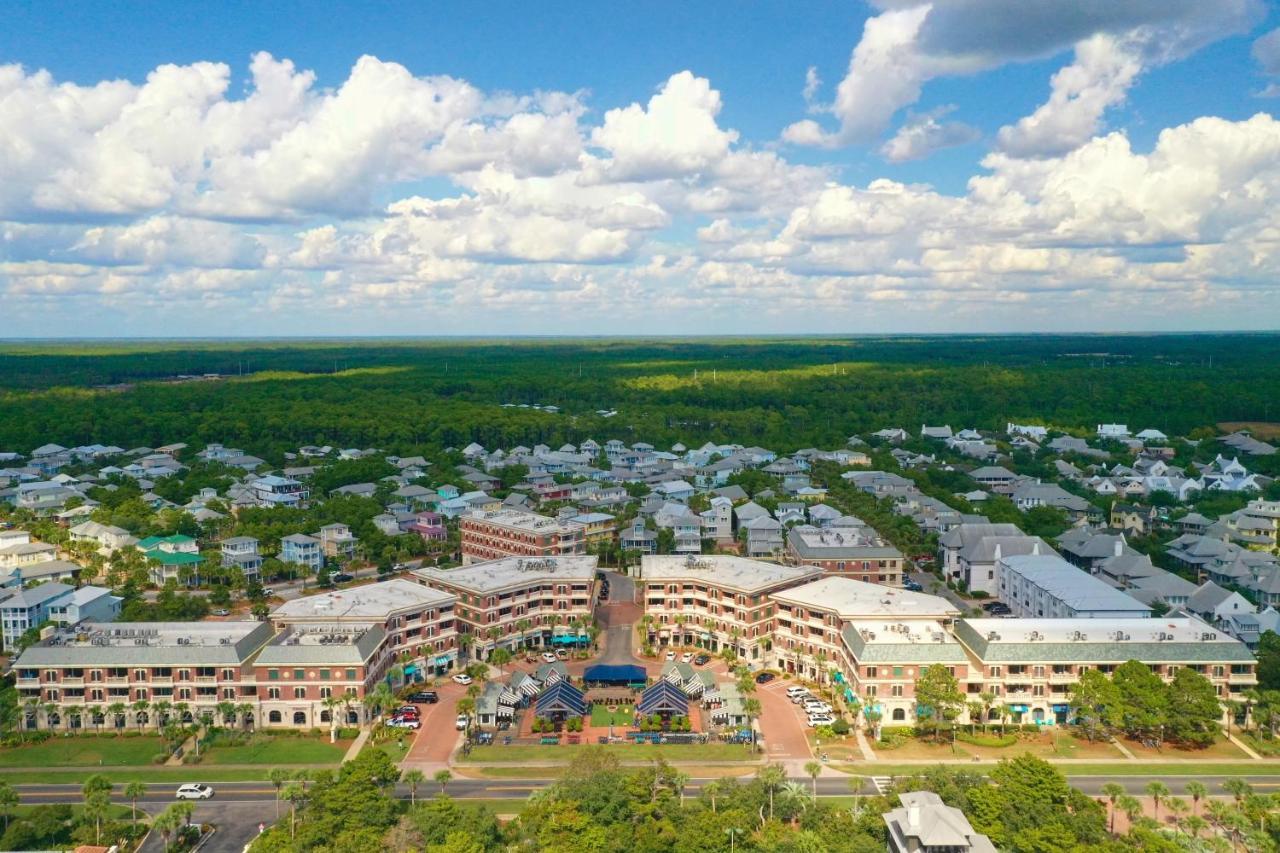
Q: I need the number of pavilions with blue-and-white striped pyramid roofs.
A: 2